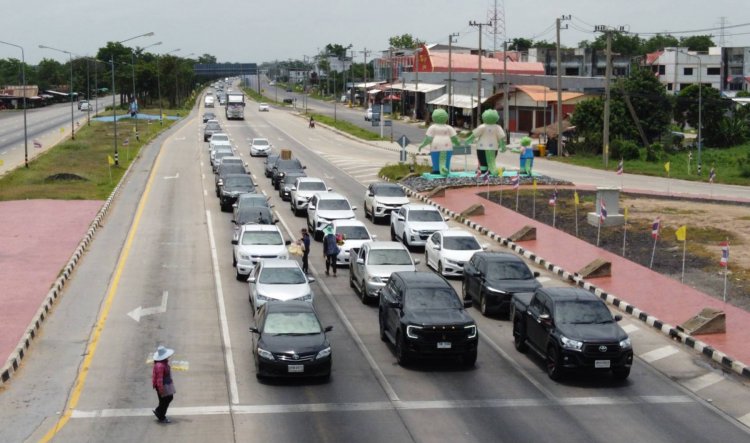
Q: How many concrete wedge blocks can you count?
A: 5